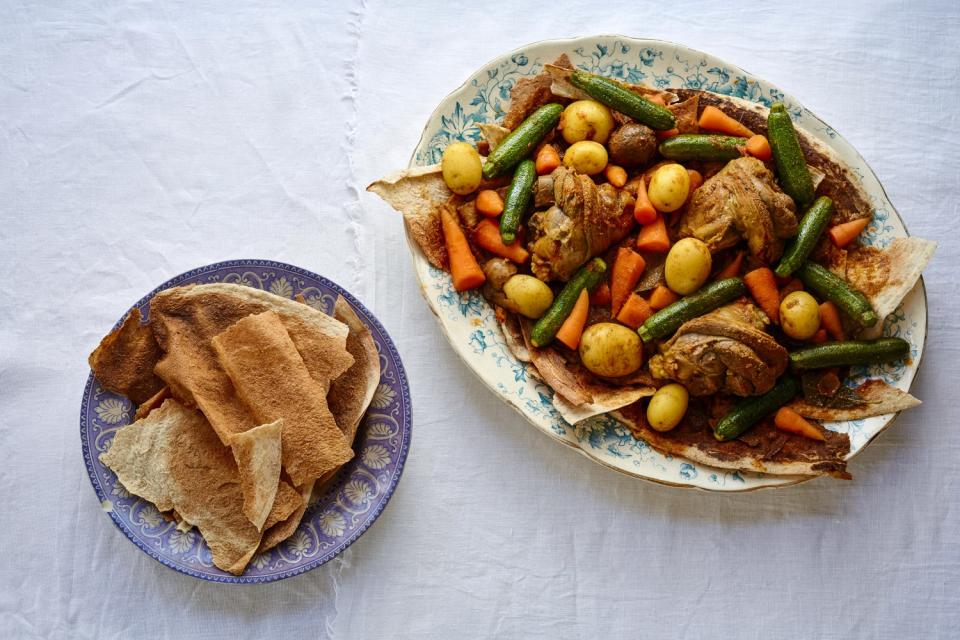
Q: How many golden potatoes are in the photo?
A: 9